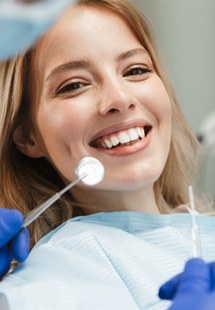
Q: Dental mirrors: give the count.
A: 1